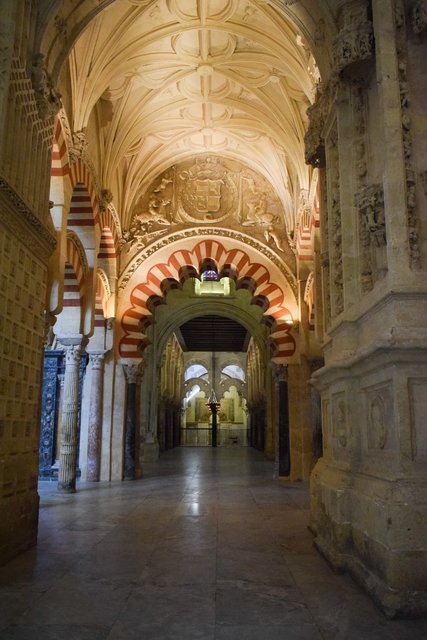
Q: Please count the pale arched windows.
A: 2